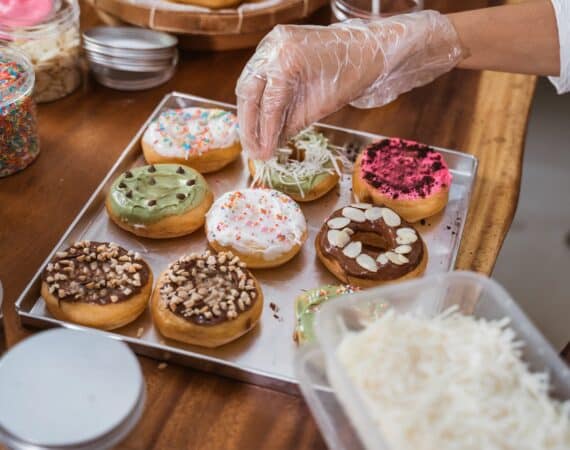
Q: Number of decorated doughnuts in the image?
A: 9